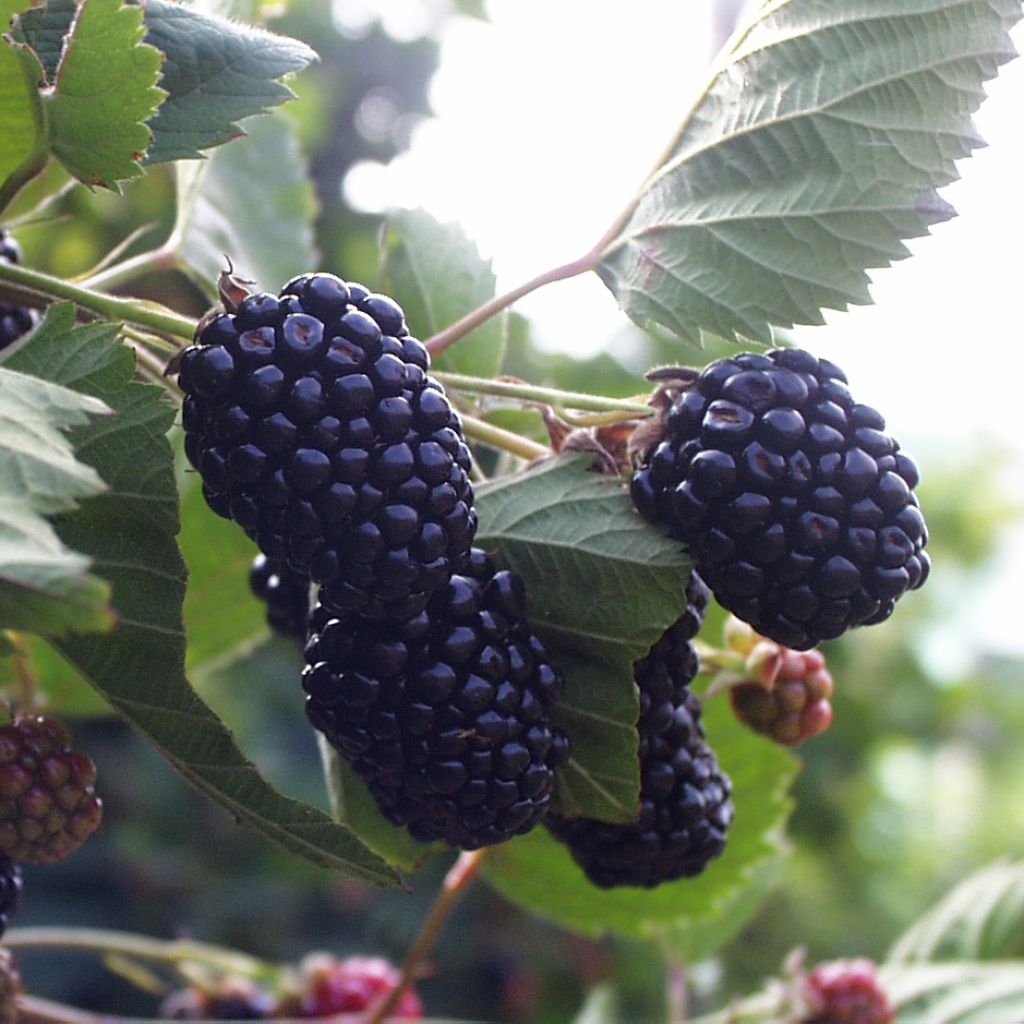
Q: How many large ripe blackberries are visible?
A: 4